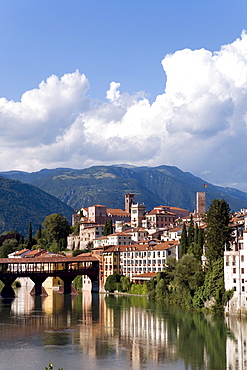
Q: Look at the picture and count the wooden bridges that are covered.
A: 1